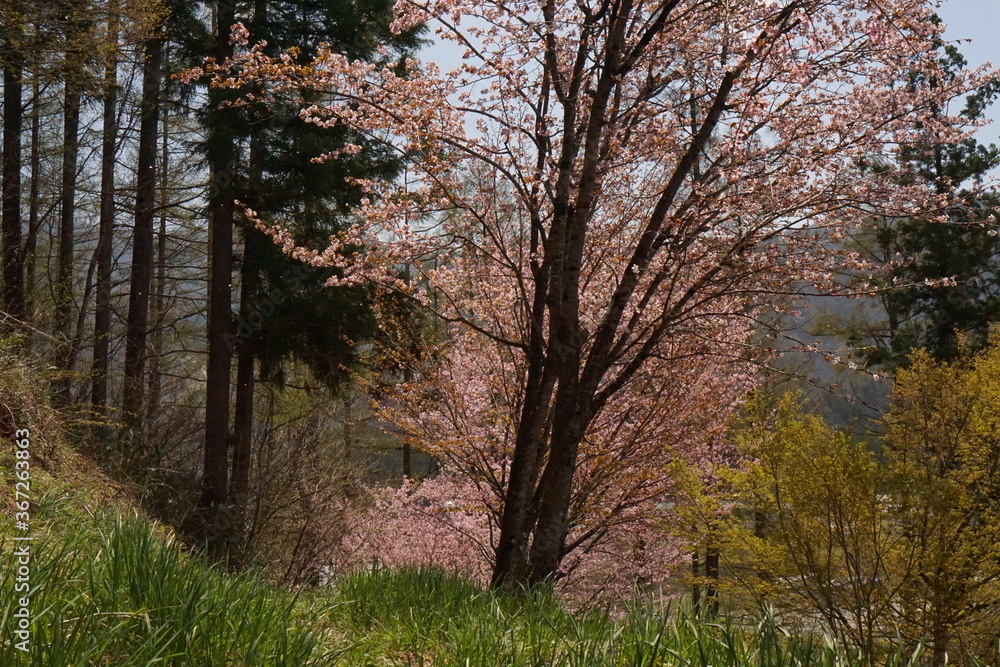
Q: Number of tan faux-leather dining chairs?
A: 0